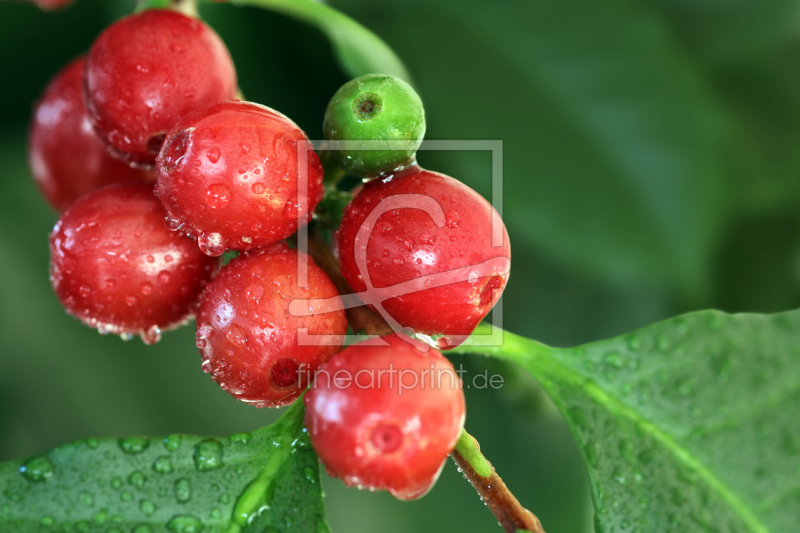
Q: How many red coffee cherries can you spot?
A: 7